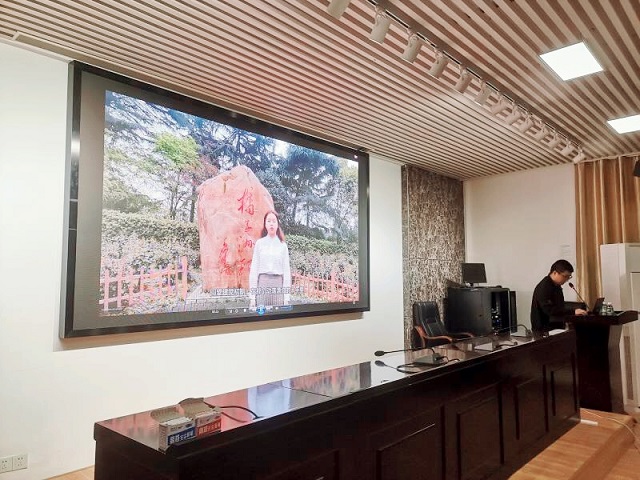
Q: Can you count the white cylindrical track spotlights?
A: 13